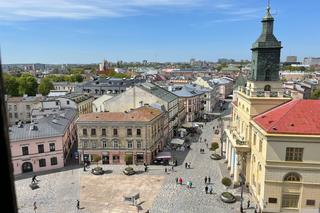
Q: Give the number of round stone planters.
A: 4